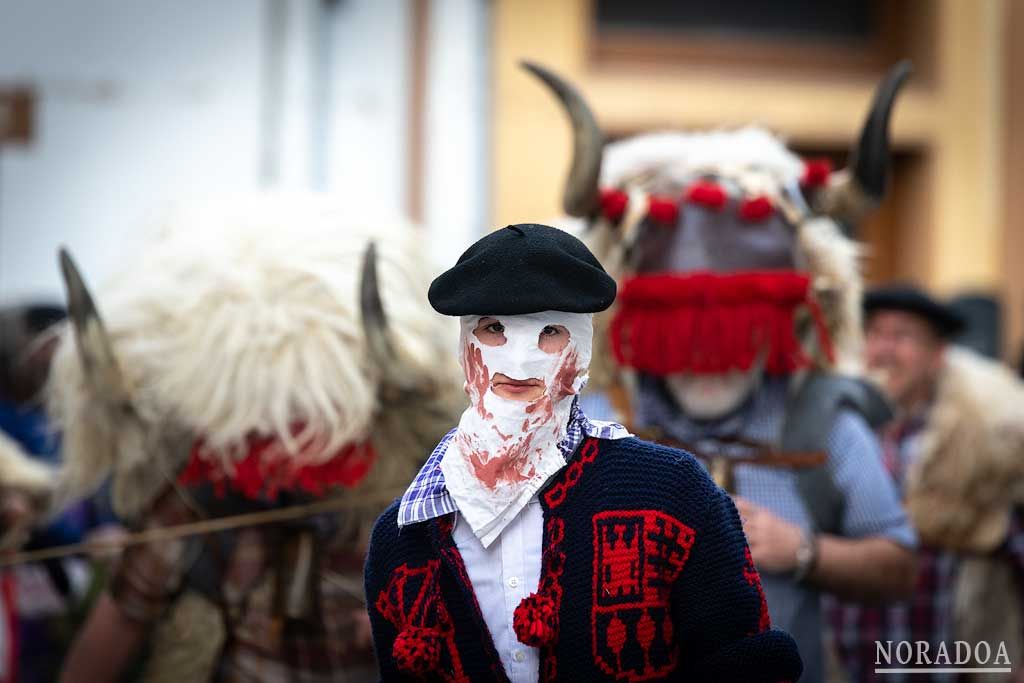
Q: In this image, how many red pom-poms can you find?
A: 7